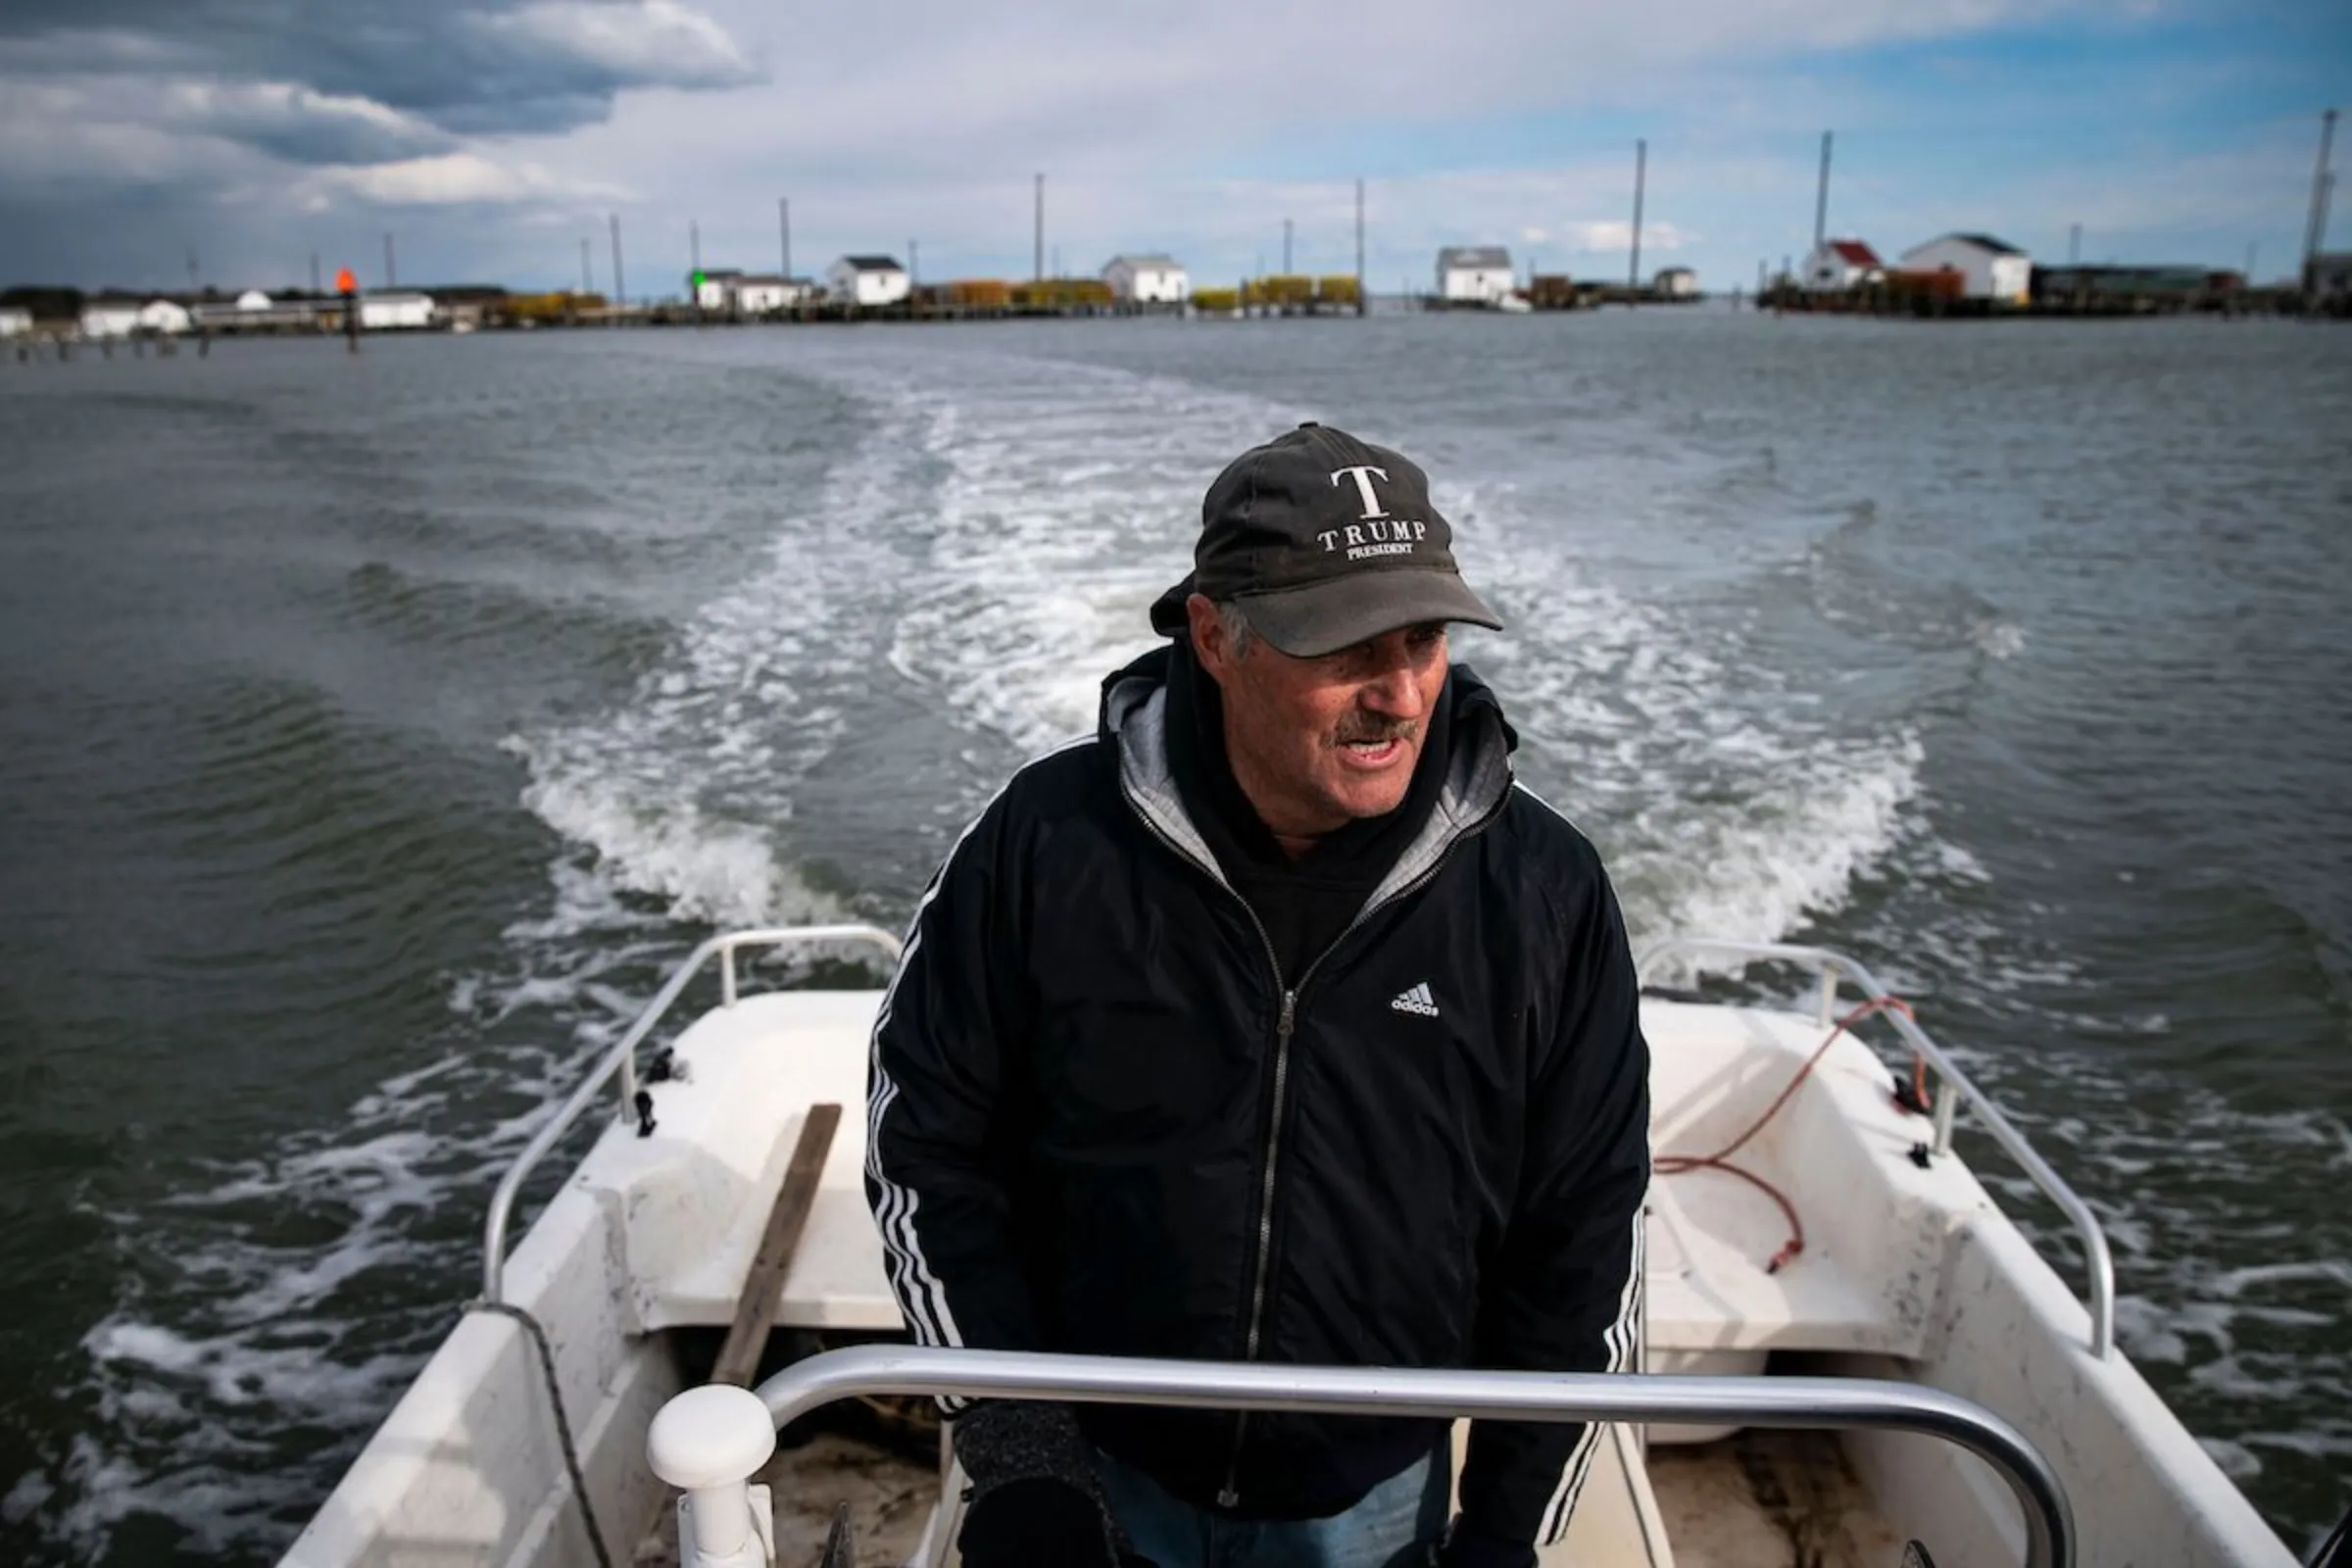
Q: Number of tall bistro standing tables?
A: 0